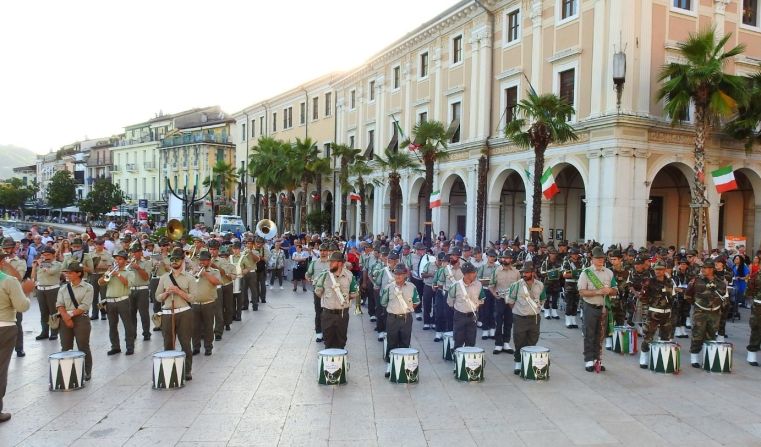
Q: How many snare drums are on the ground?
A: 11